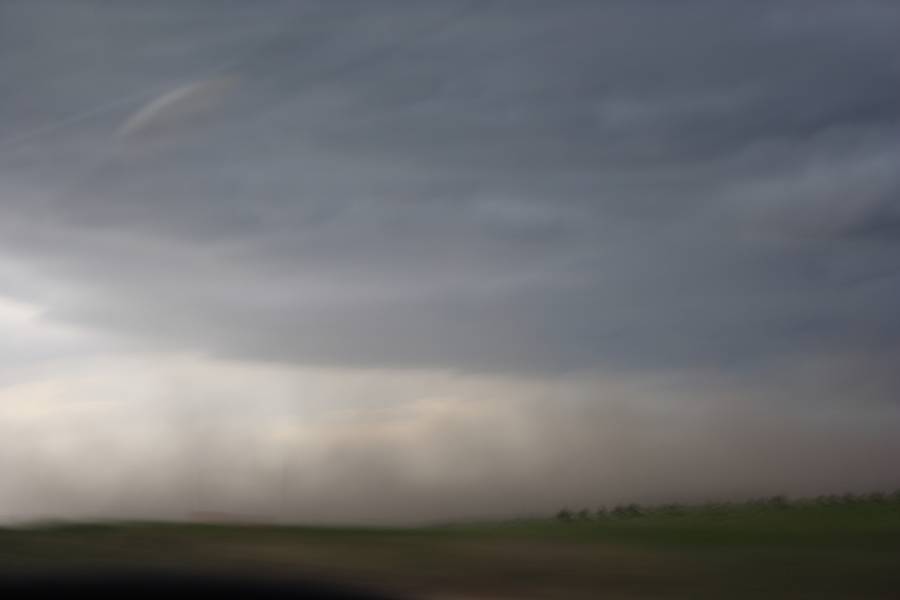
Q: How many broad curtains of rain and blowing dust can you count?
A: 1